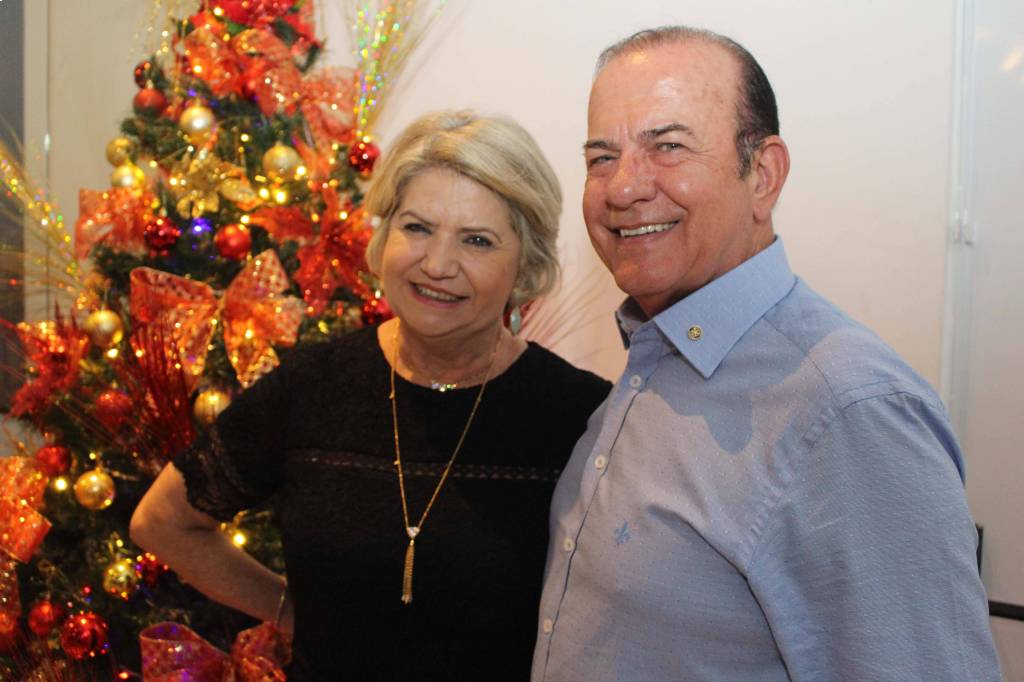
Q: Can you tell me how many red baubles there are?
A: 12